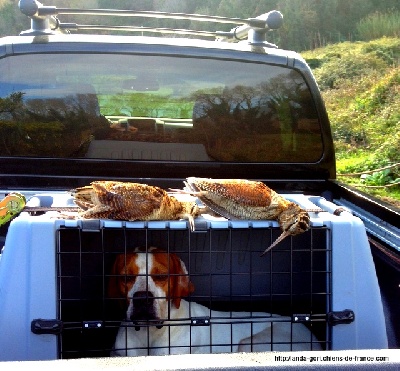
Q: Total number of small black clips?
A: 3